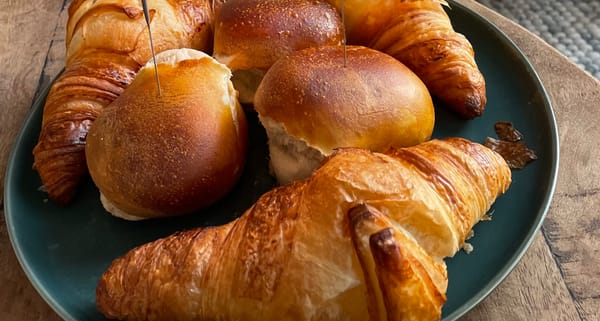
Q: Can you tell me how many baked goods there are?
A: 6